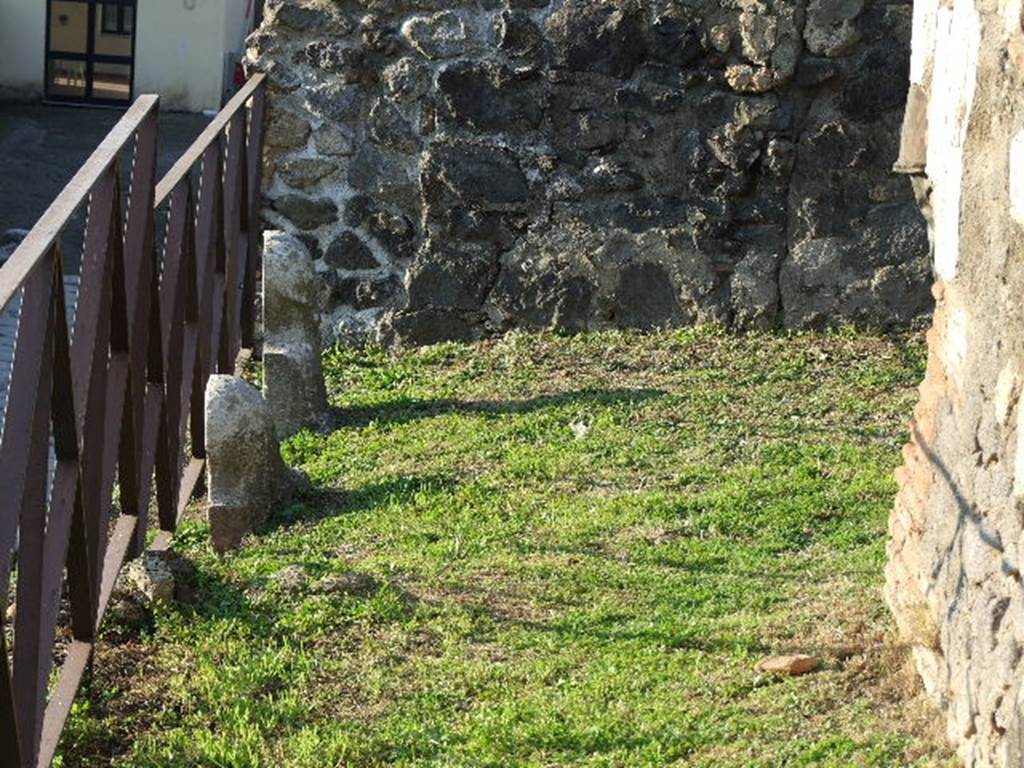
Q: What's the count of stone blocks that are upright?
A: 2